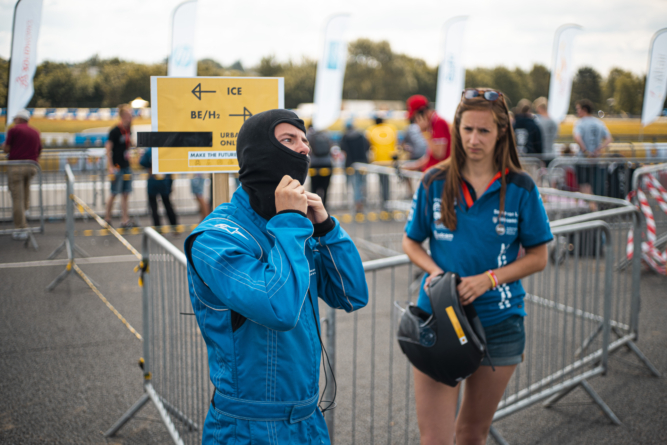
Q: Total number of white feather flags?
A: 6